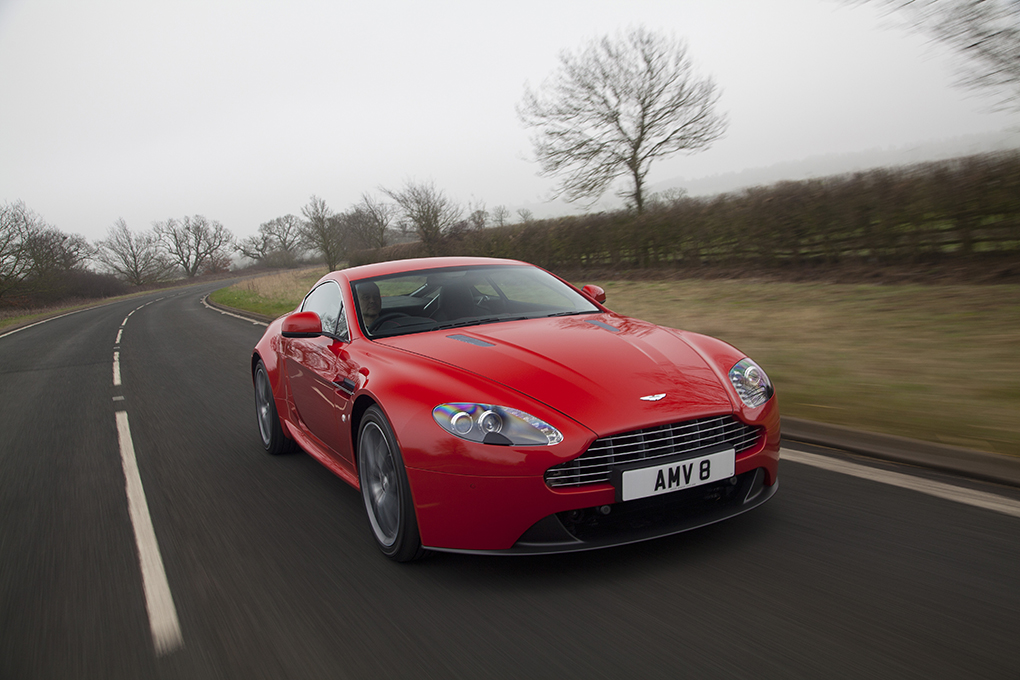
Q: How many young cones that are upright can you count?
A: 0